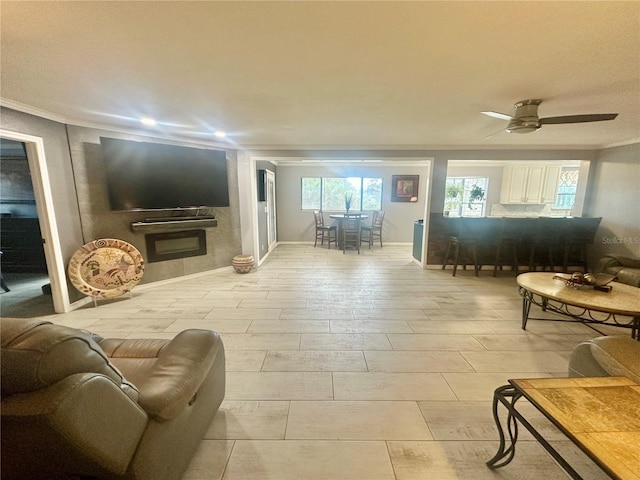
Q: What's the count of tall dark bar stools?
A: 4